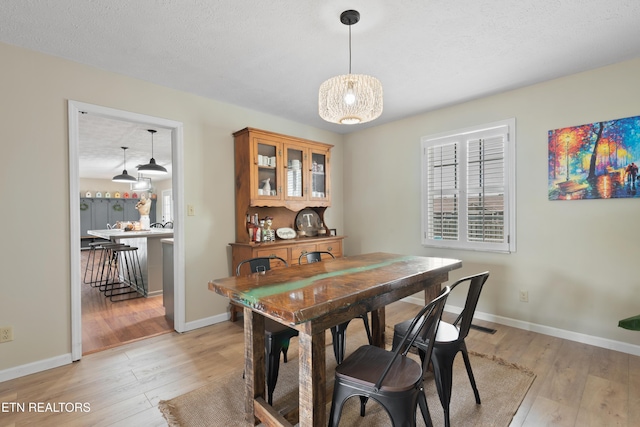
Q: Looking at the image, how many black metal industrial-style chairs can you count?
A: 4